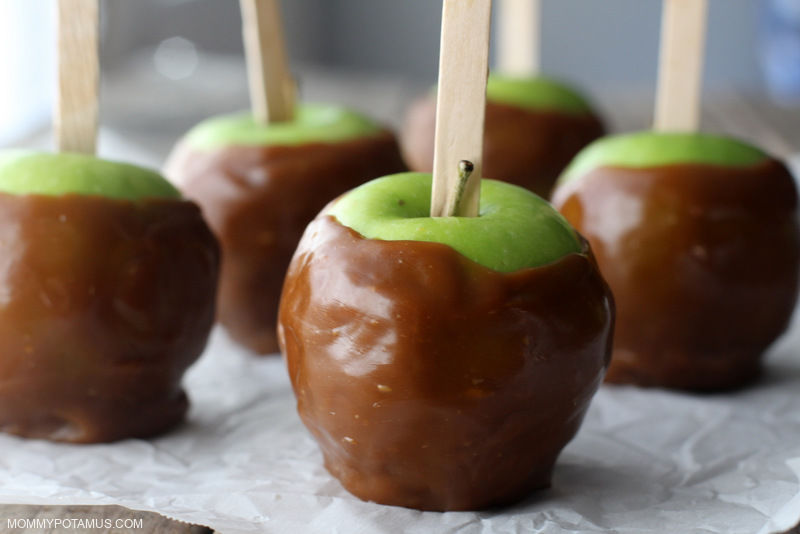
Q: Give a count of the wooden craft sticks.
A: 5